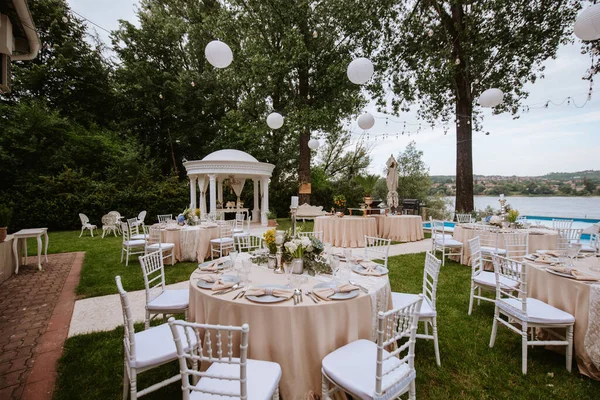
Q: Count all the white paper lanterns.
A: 7